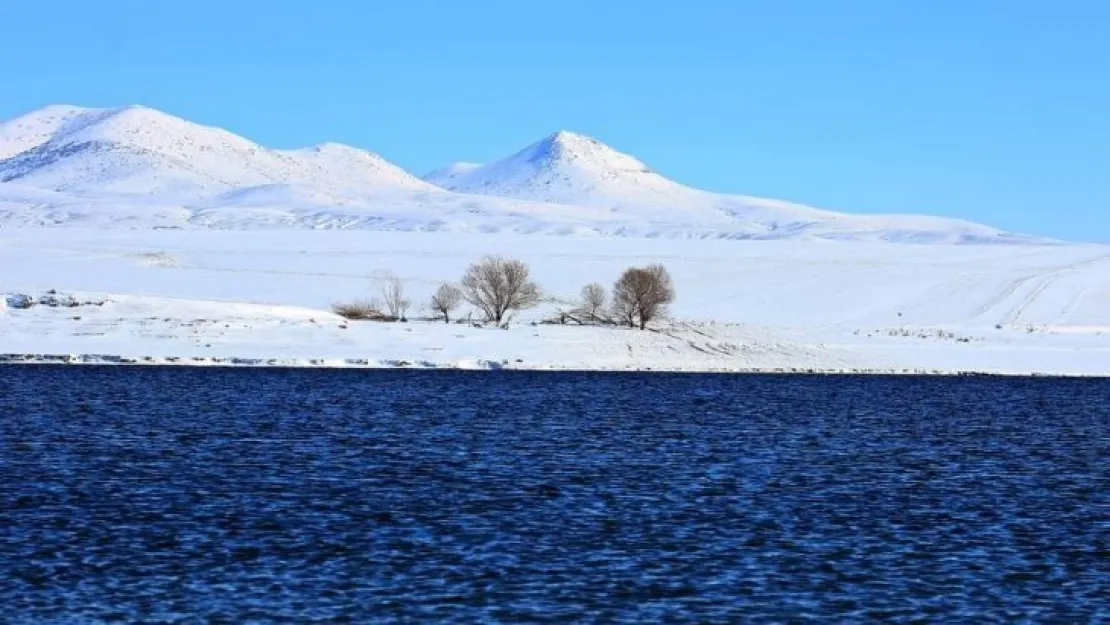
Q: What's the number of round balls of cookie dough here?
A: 0